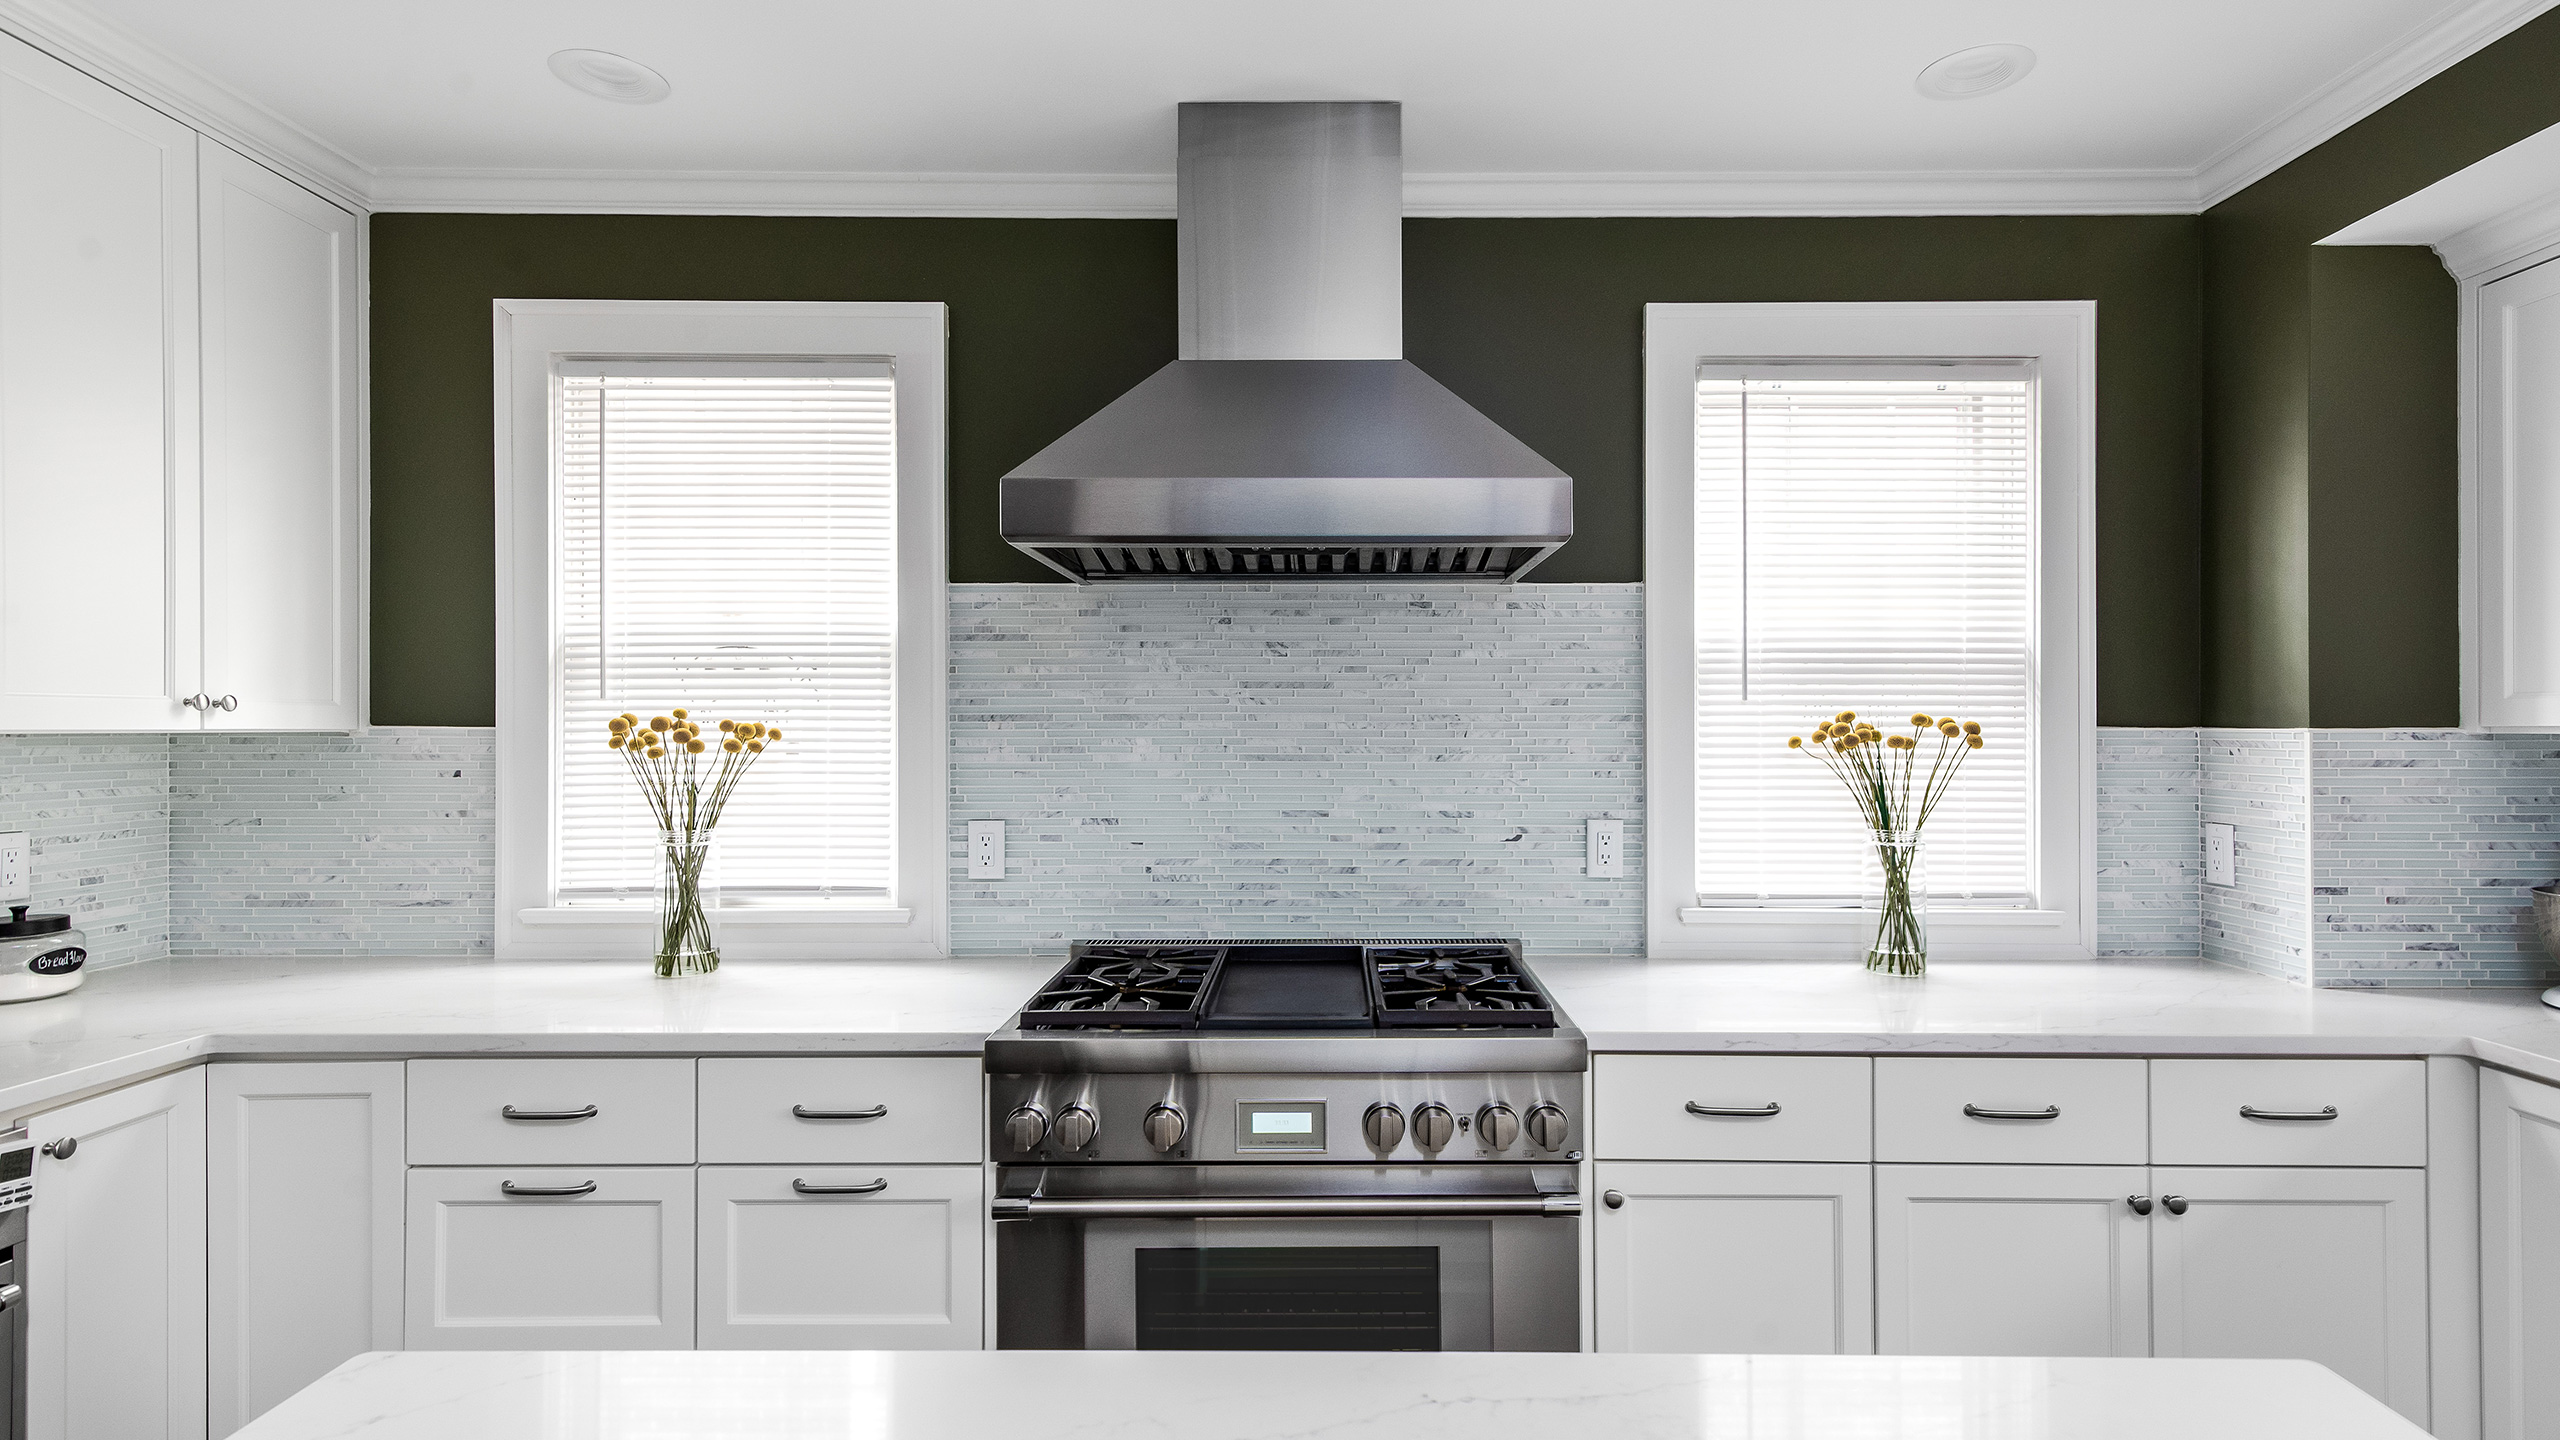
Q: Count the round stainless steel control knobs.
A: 7